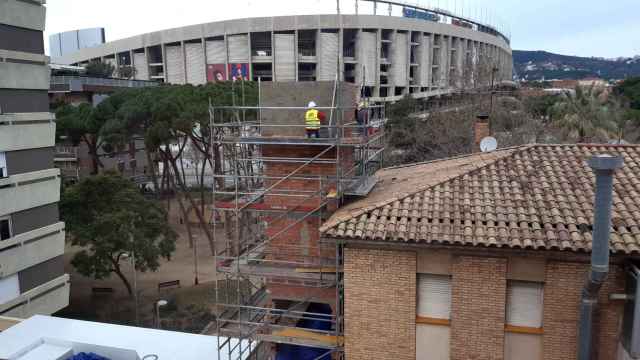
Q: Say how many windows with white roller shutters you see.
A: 2